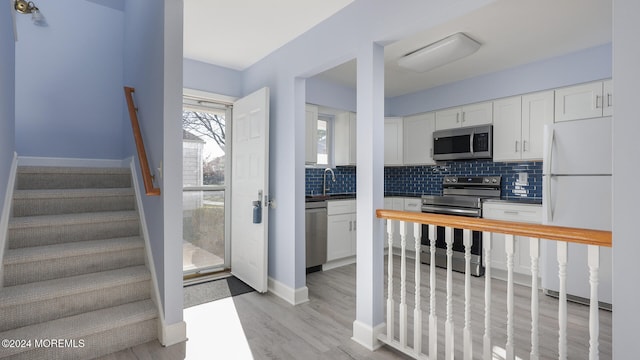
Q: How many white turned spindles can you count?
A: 11